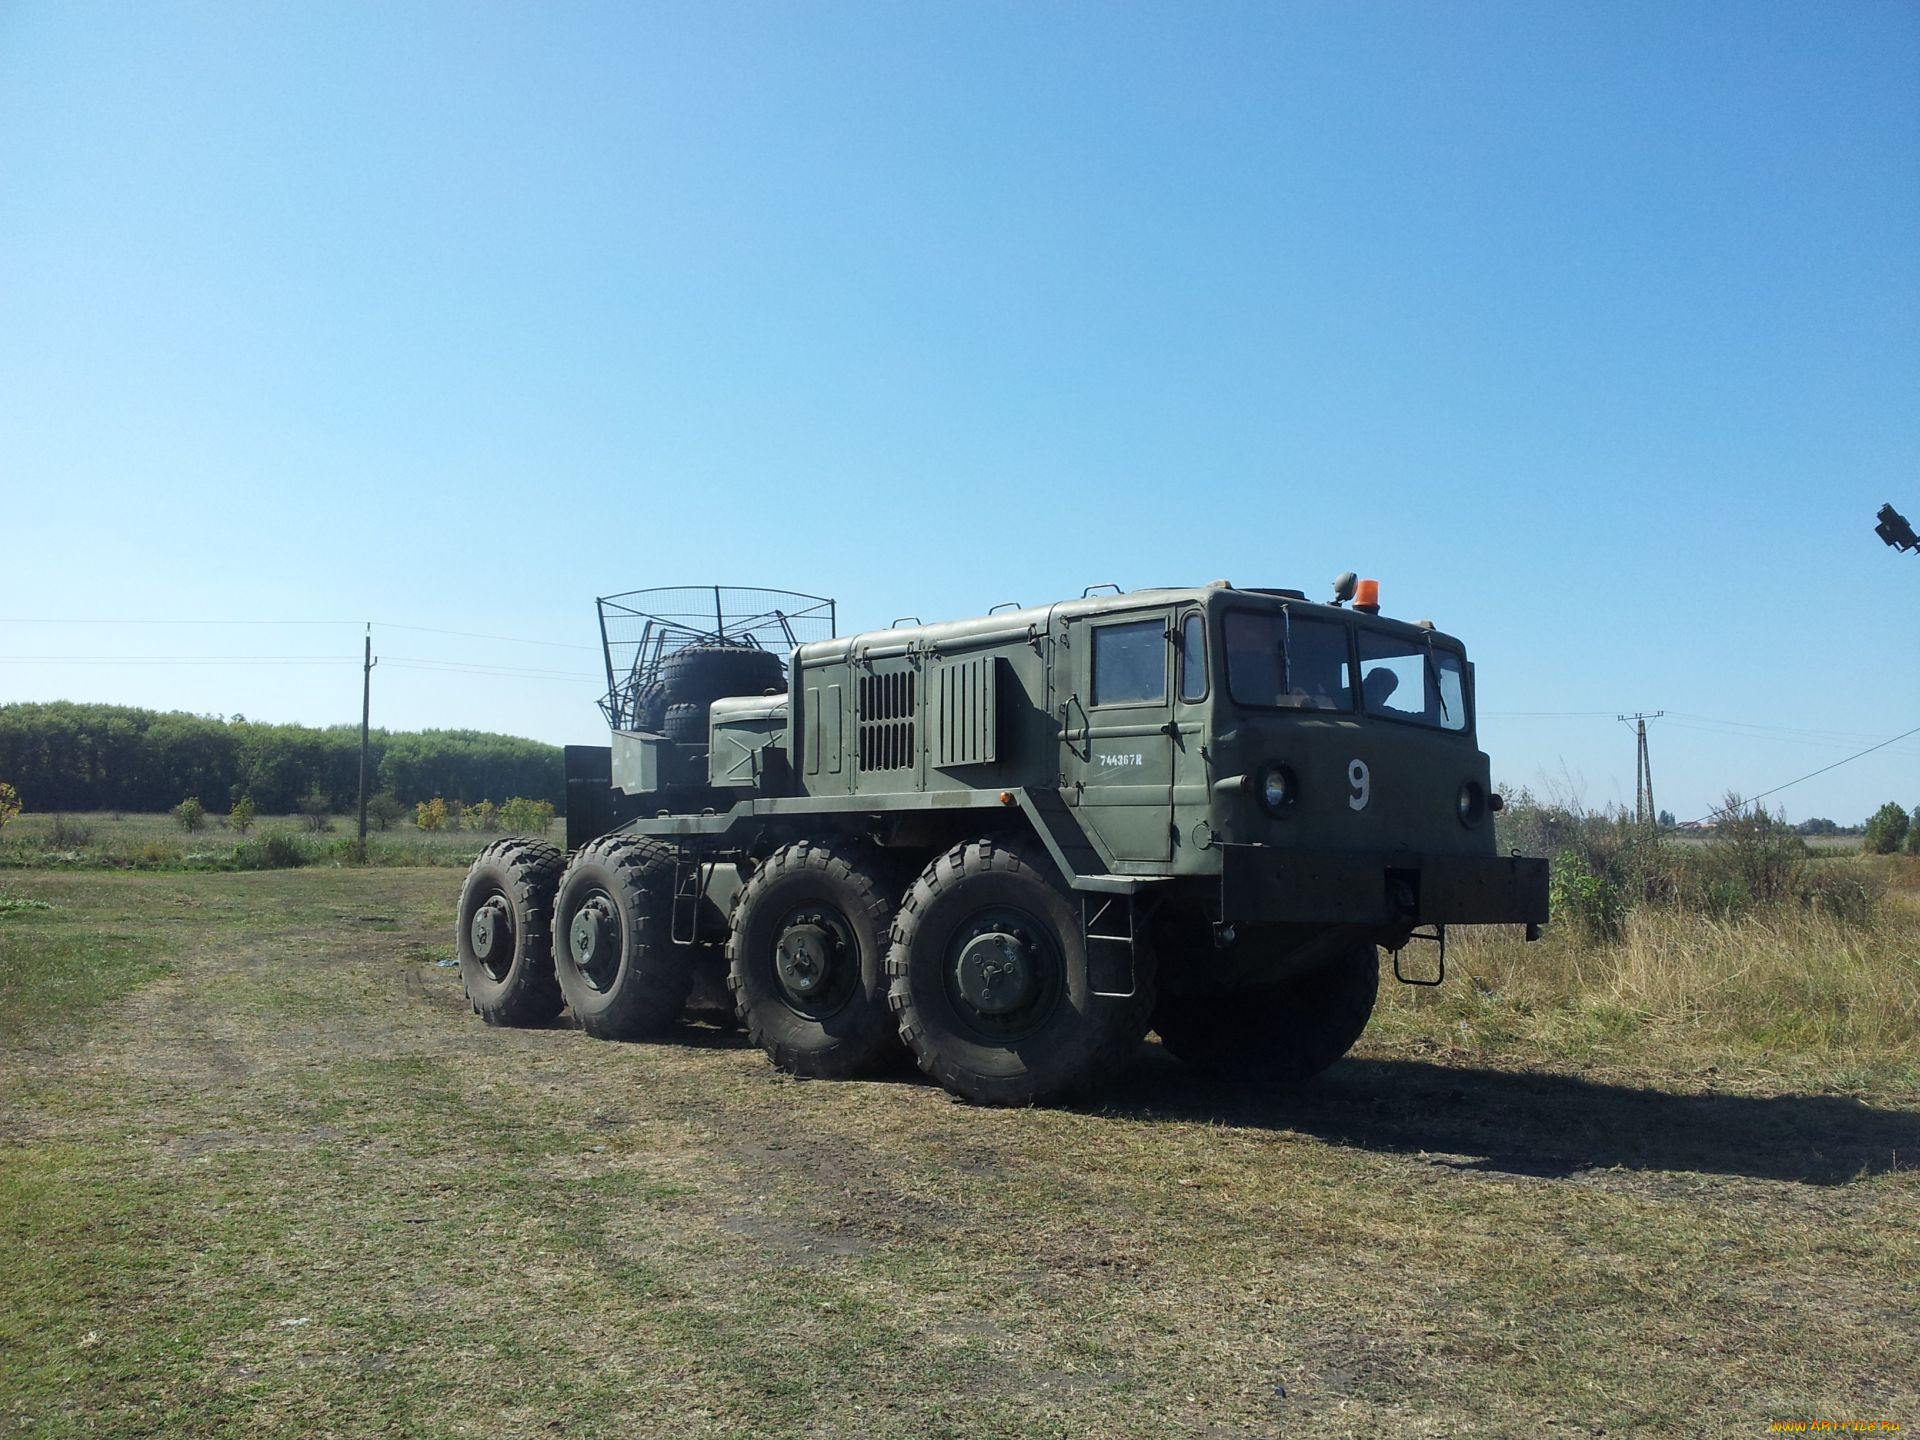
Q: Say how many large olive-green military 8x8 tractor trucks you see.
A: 1